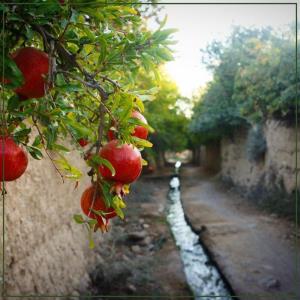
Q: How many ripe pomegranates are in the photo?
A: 5